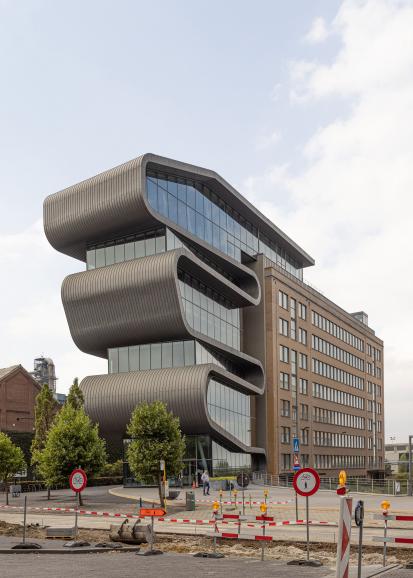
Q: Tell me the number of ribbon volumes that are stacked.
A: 3